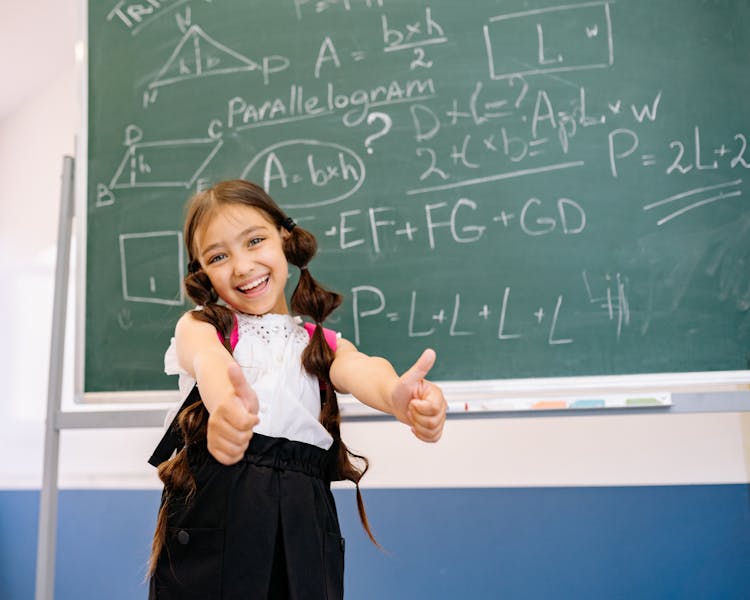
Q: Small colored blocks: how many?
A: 3